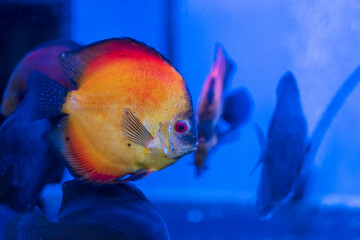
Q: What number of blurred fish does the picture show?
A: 5